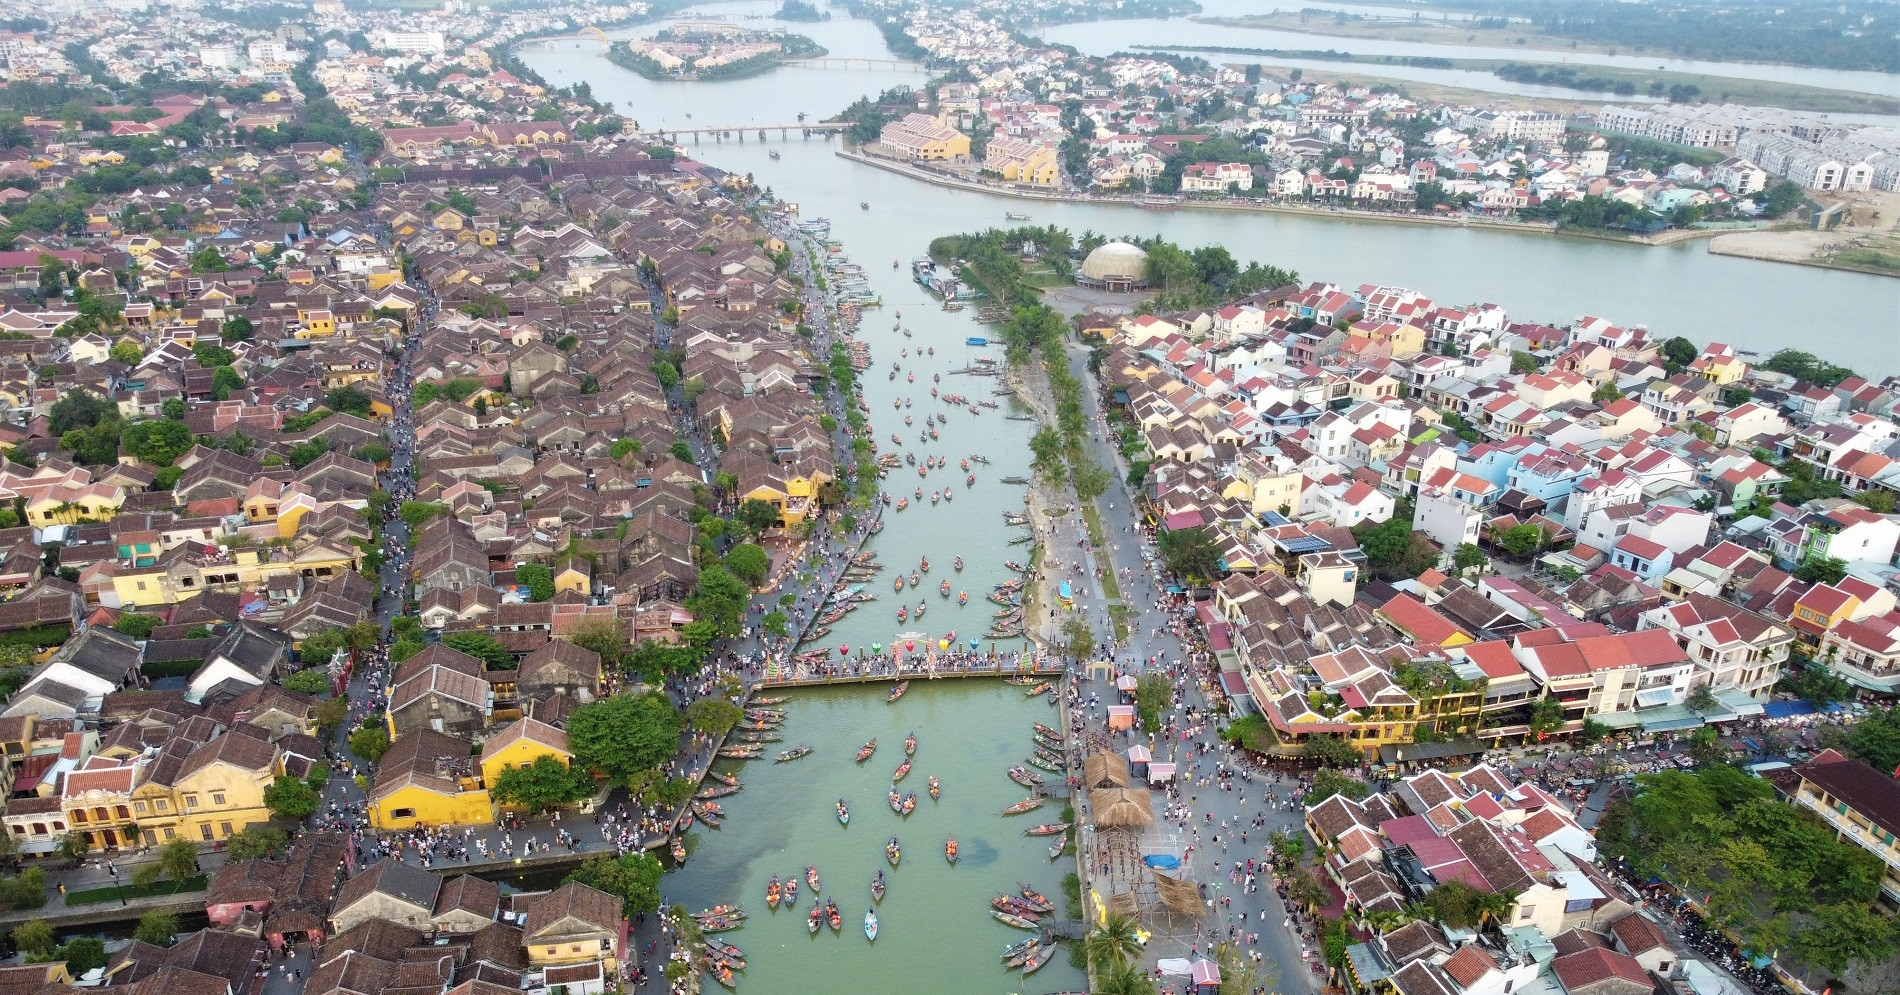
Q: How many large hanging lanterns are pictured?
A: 5